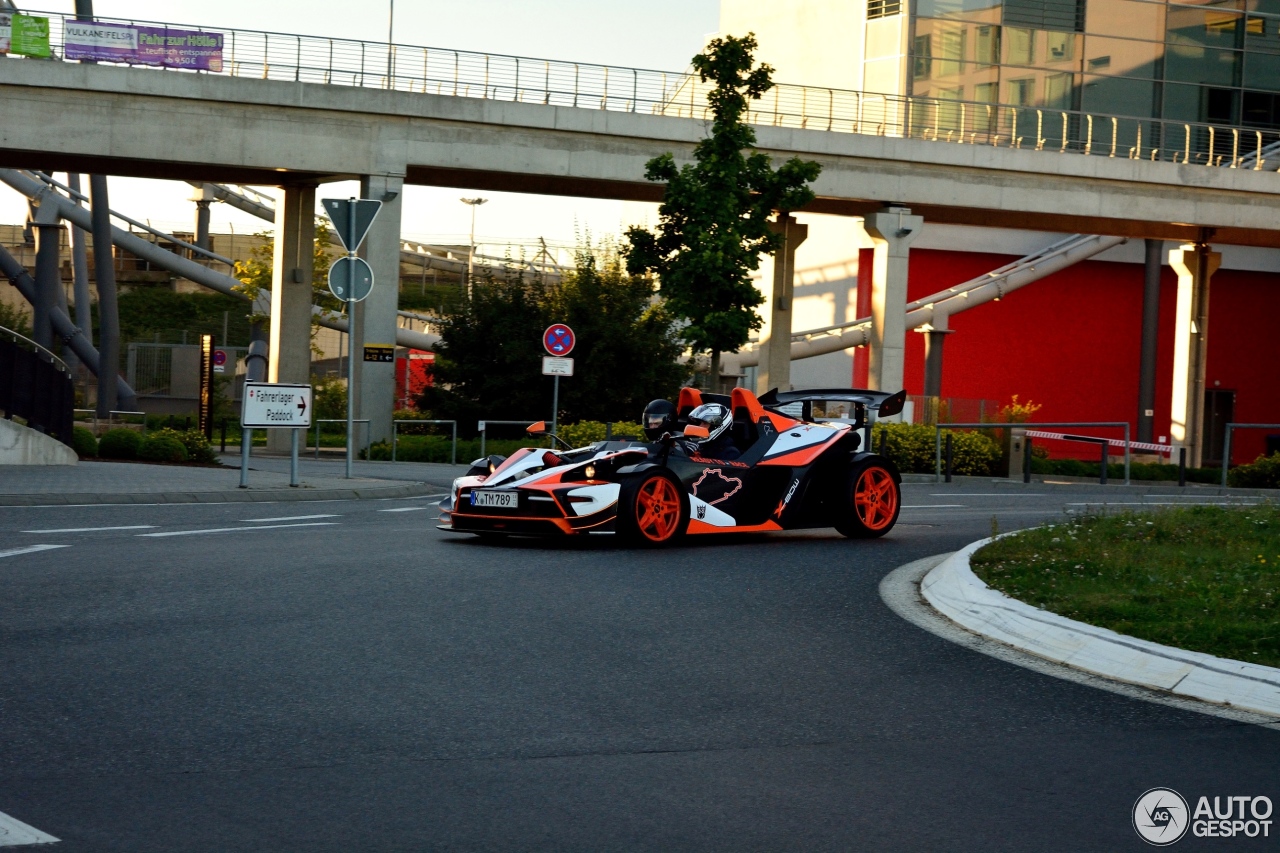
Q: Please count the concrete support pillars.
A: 5